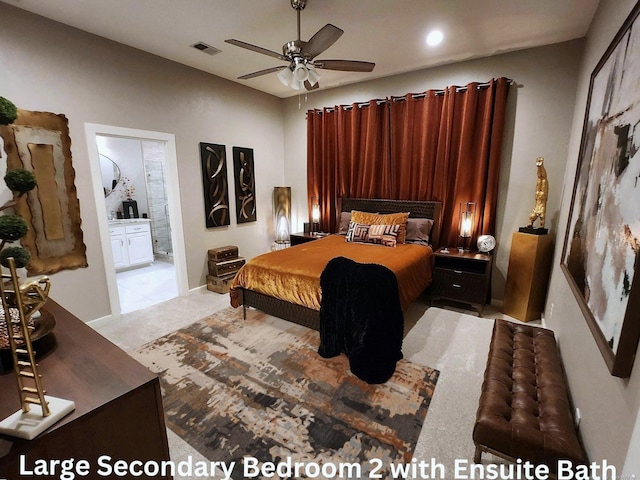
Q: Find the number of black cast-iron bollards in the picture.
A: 0